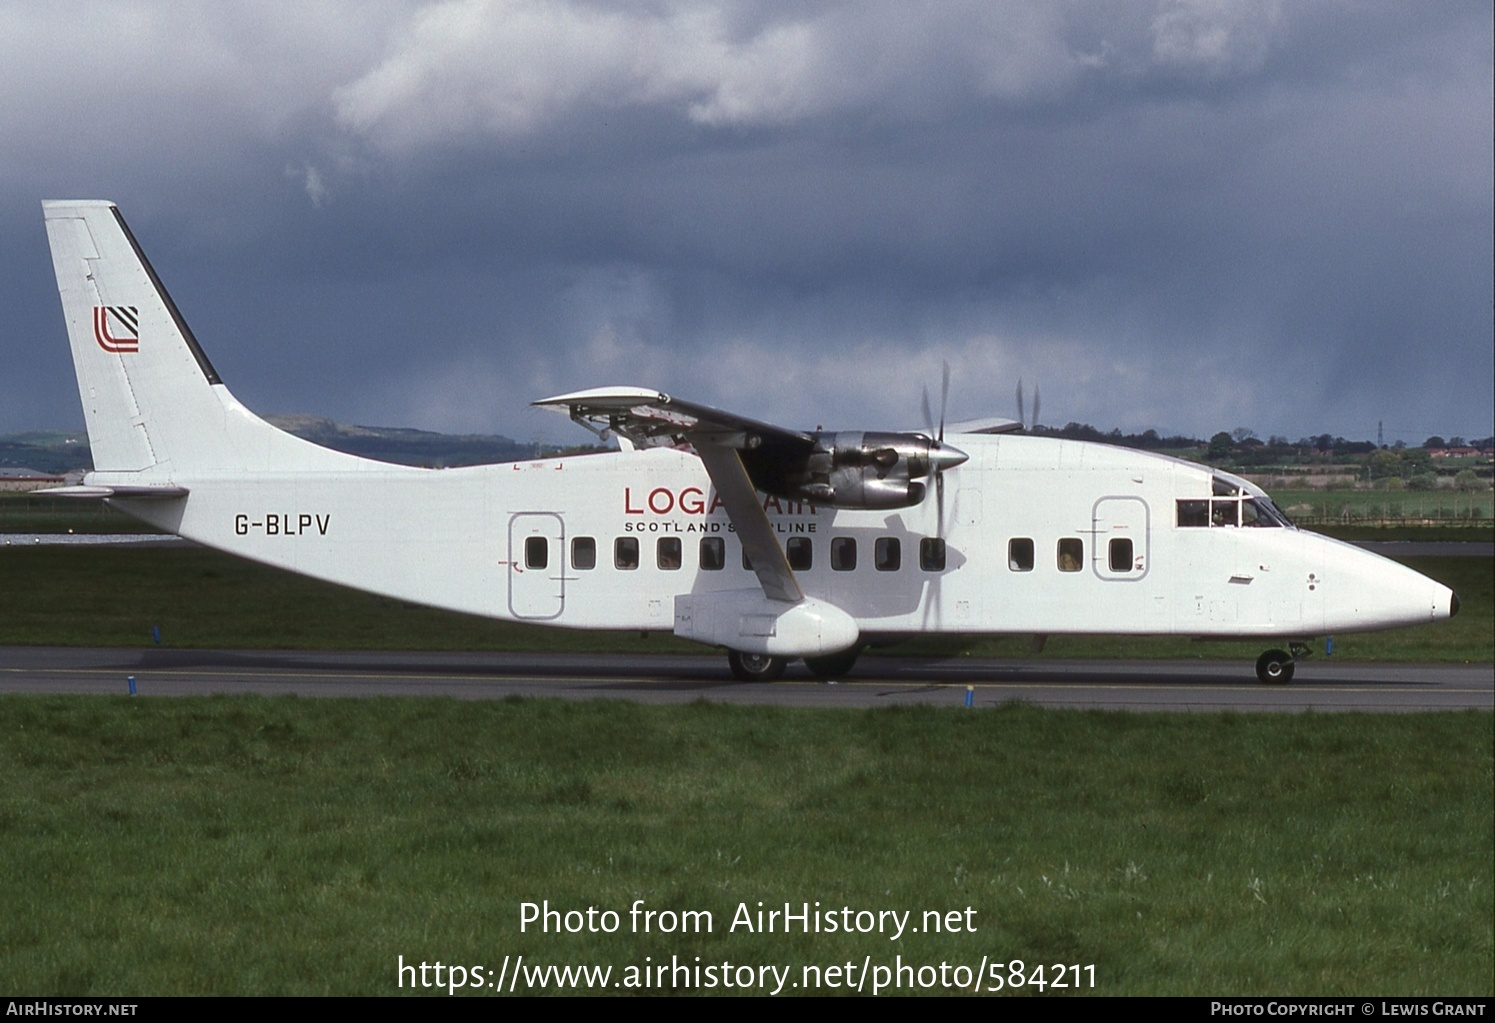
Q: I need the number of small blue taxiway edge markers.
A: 4